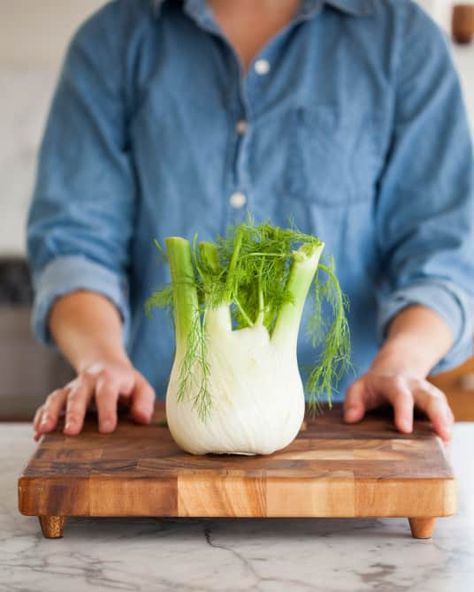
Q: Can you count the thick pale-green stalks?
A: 3